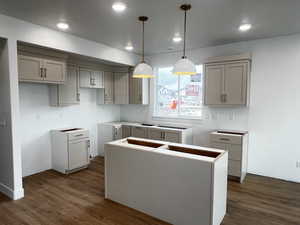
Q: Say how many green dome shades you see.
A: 0